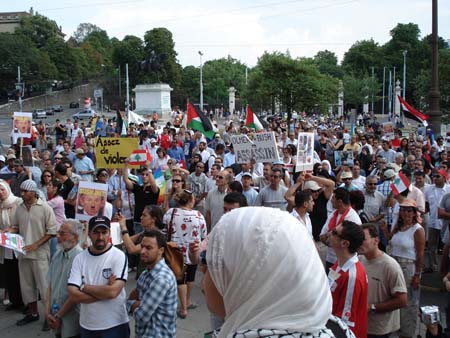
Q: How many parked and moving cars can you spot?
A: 5